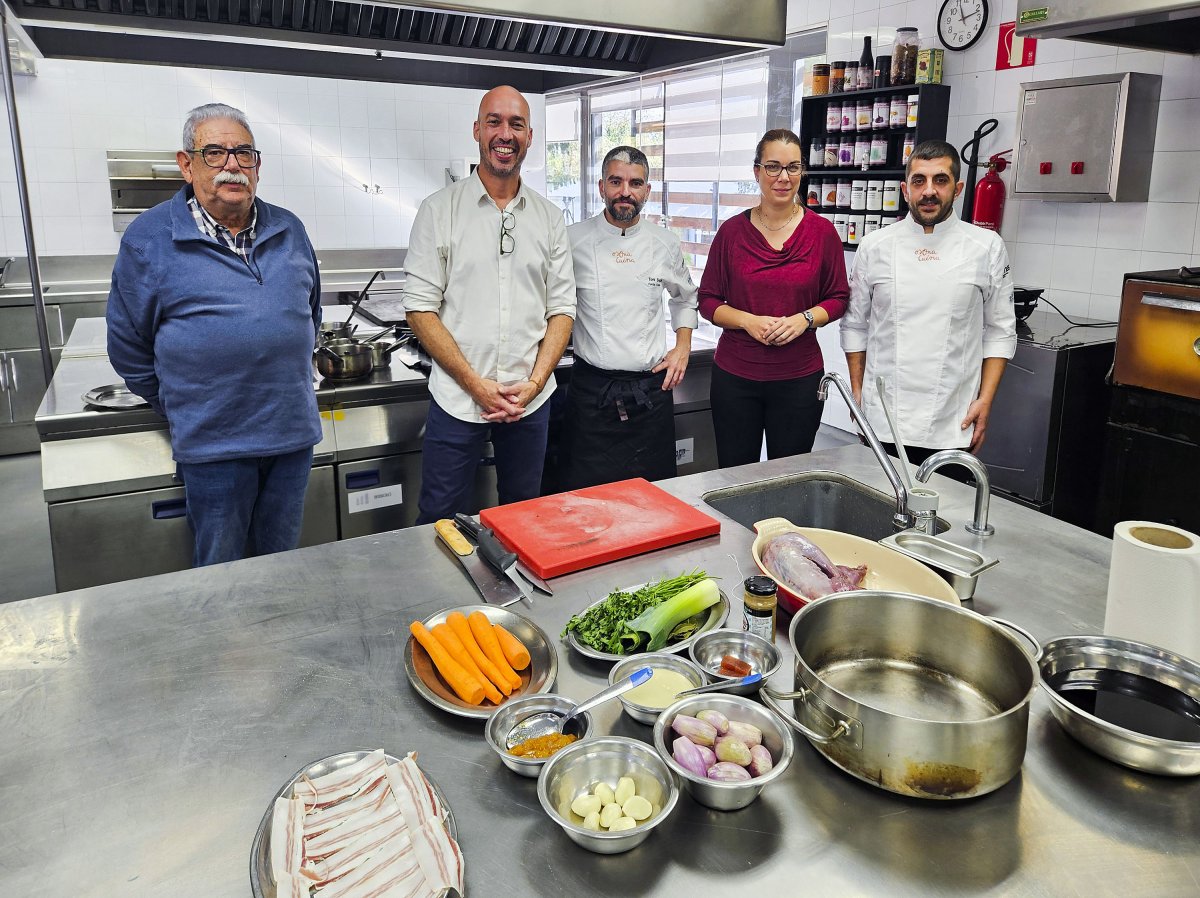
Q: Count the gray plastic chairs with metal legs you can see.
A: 0